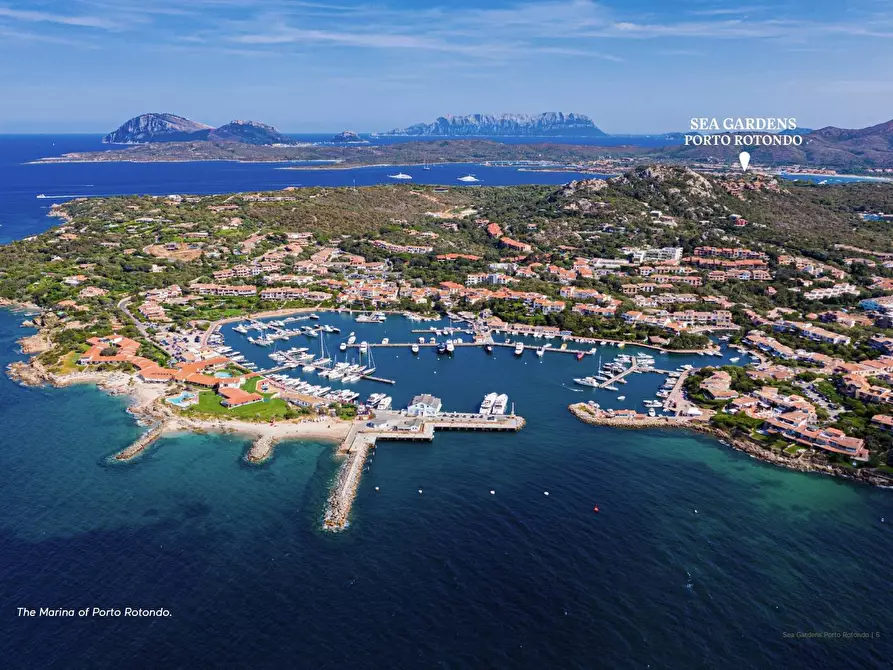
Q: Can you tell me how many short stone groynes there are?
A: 2